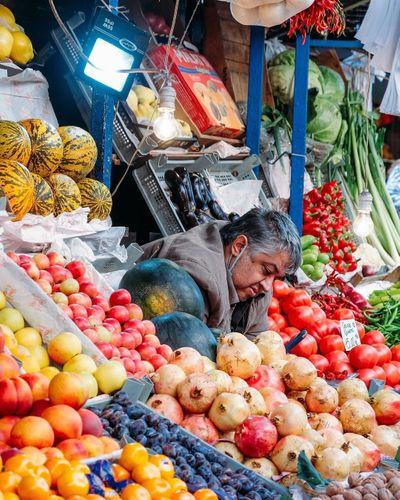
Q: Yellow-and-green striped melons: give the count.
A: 7